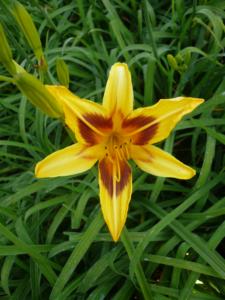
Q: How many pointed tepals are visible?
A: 6